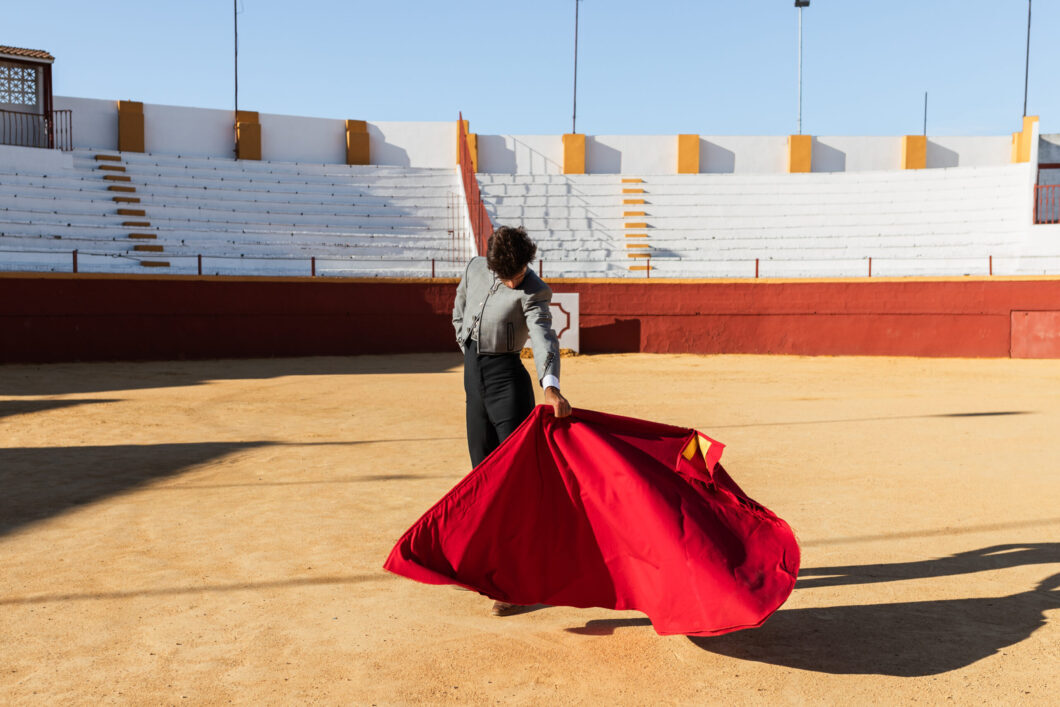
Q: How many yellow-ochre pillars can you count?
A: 9